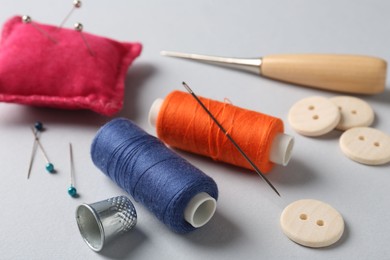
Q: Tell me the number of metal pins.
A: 6